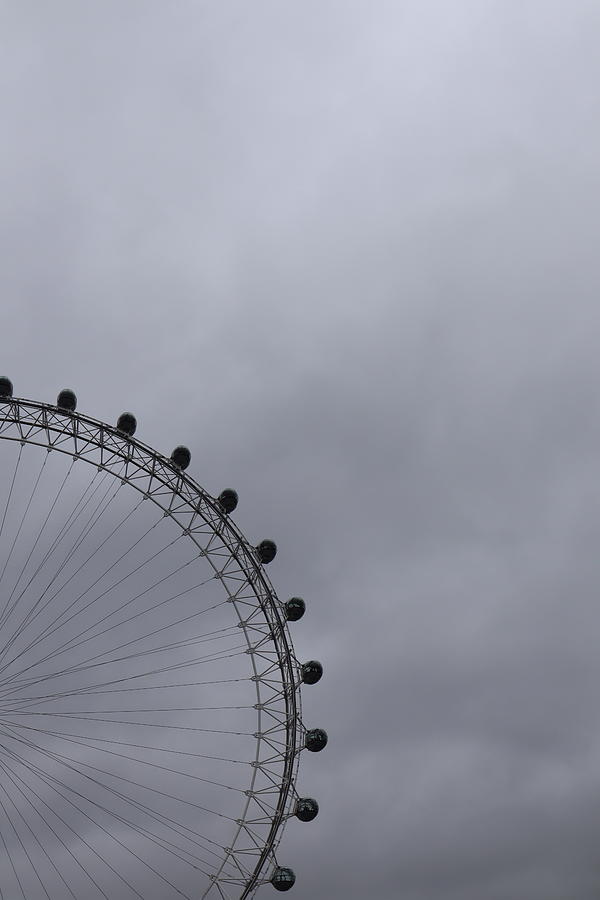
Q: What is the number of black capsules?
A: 11